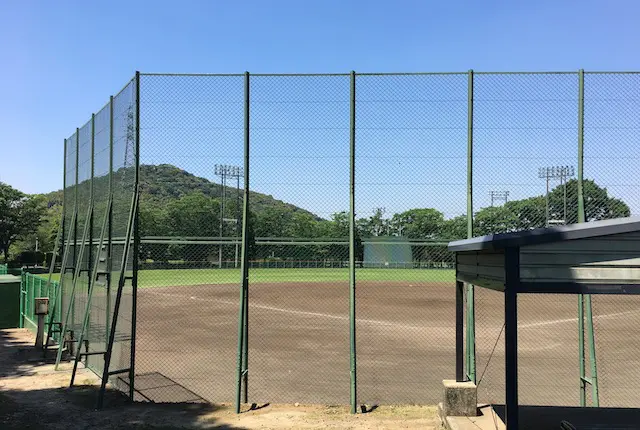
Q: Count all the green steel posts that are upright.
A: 9